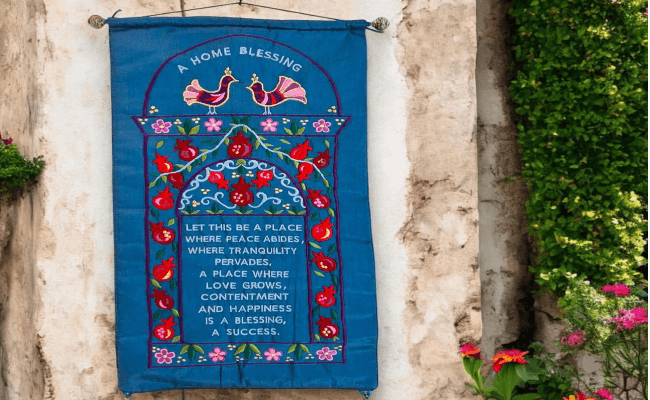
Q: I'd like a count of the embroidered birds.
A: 2